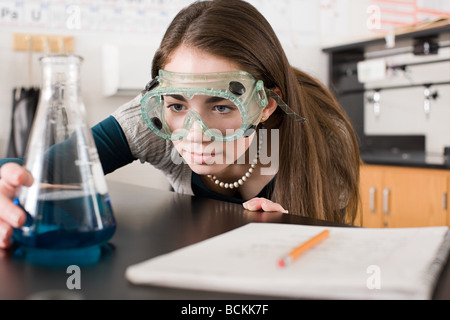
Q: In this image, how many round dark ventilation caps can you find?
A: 4